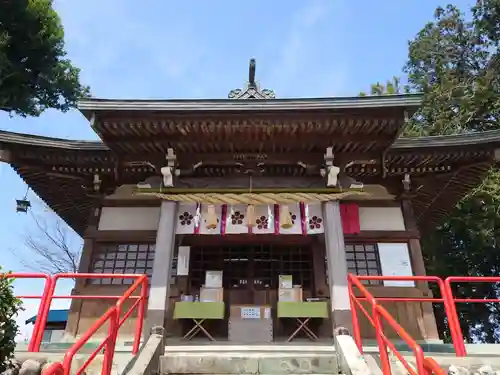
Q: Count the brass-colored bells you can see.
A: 3